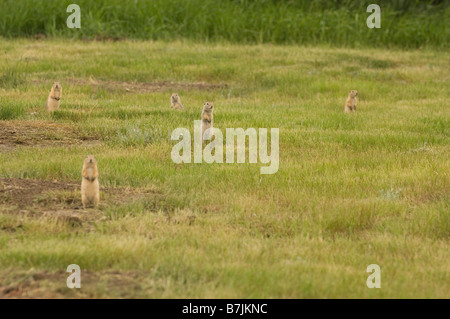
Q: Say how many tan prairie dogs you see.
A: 5